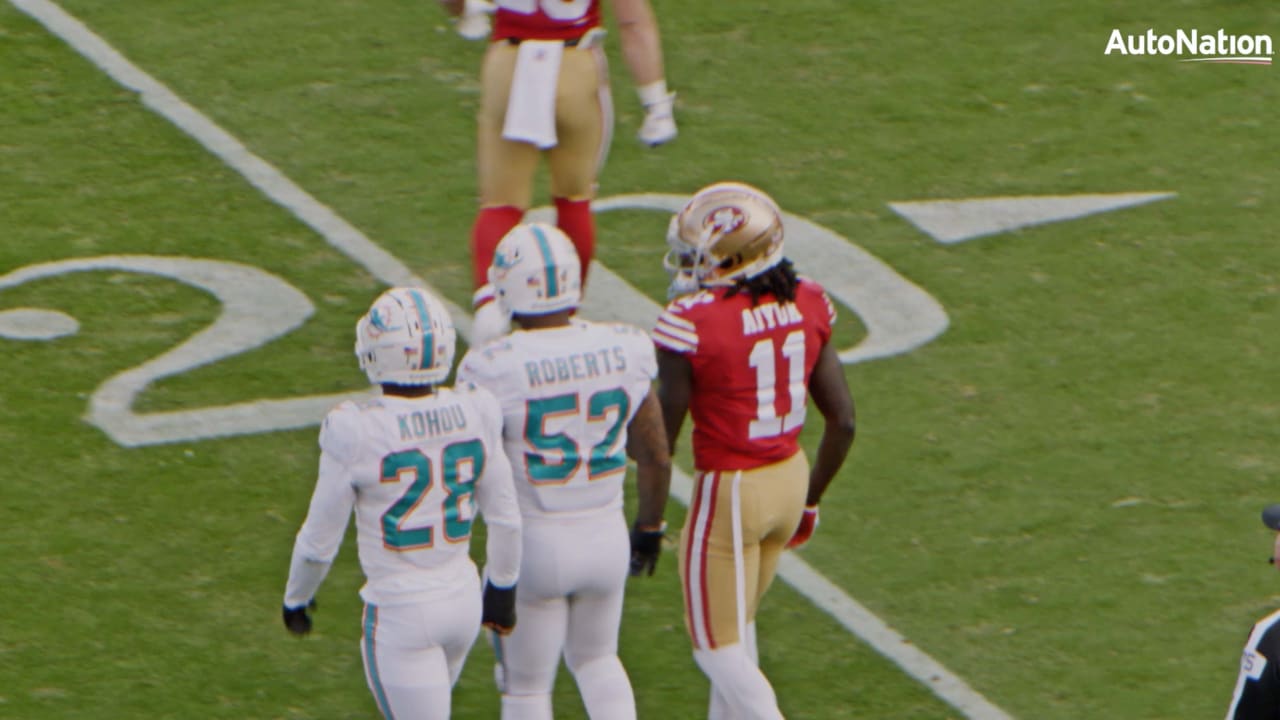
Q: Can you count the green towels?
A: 0